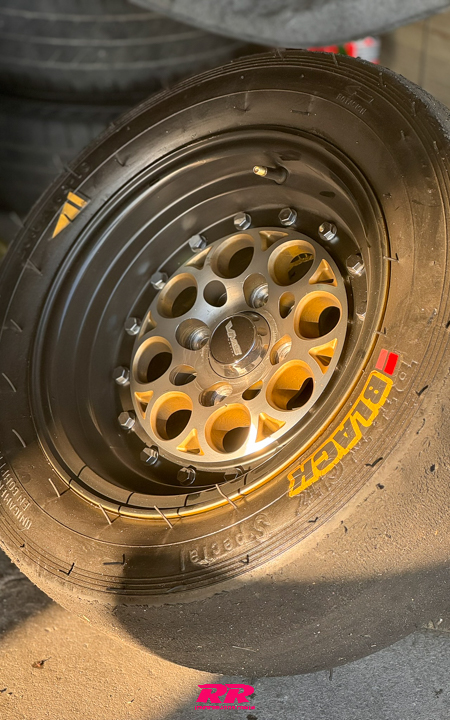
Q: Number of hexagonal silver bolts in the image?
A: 13